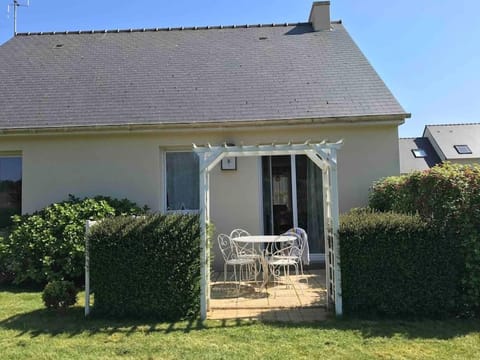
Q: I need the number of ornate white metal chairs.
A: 4